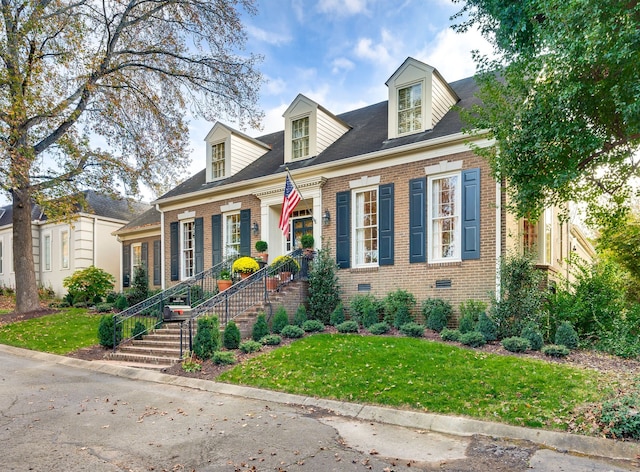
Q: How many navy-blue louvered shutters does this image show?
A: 11